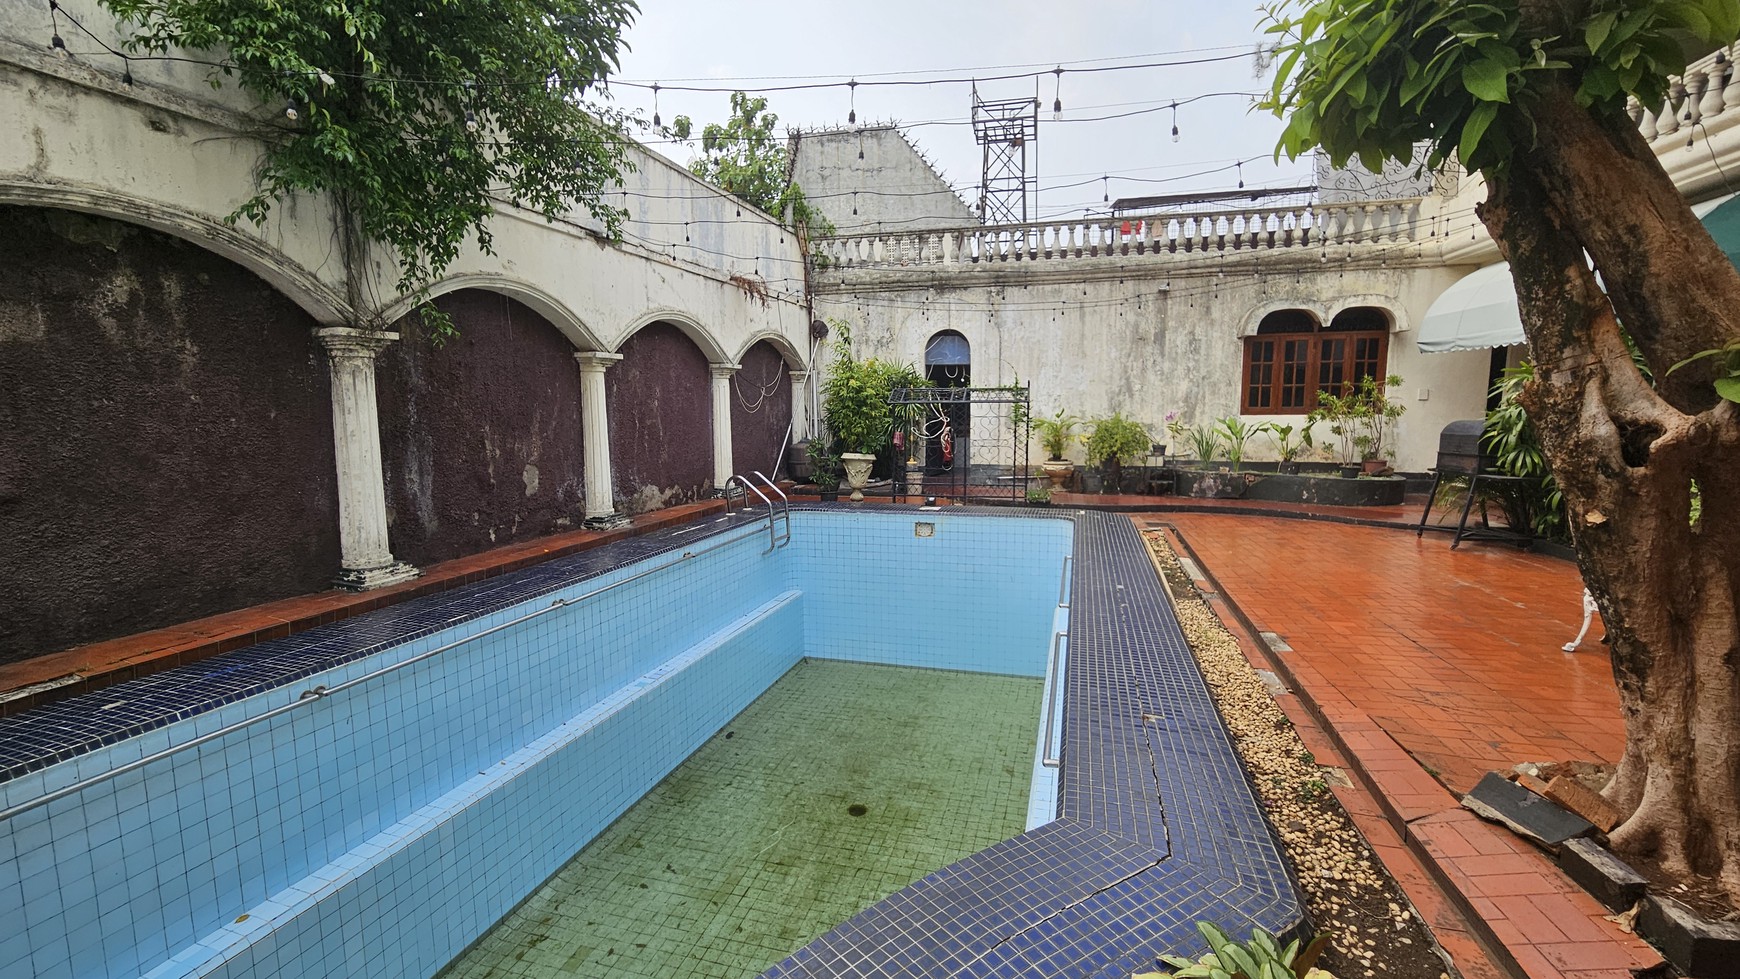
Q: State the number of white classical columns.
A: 4